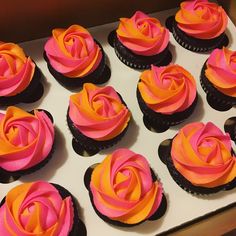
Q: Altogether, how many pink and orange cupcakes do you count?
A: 11